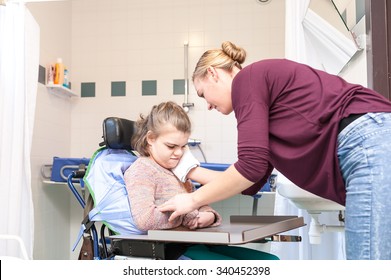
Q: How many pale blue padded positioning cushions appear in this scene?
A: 1